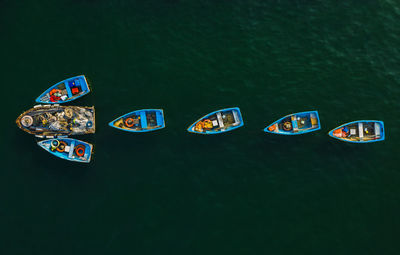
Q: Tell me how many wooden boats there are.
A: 7